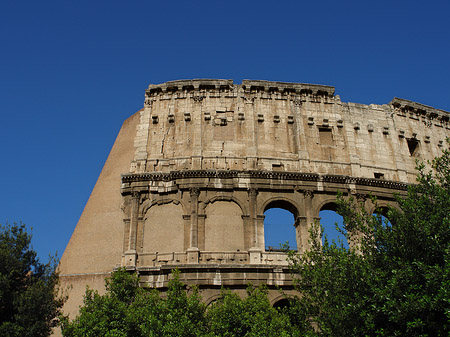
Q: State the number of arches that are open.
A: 3